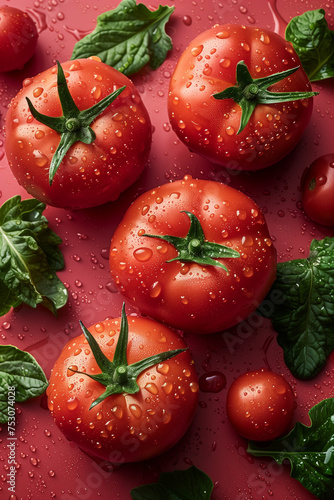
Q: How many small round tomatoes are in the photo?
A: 3